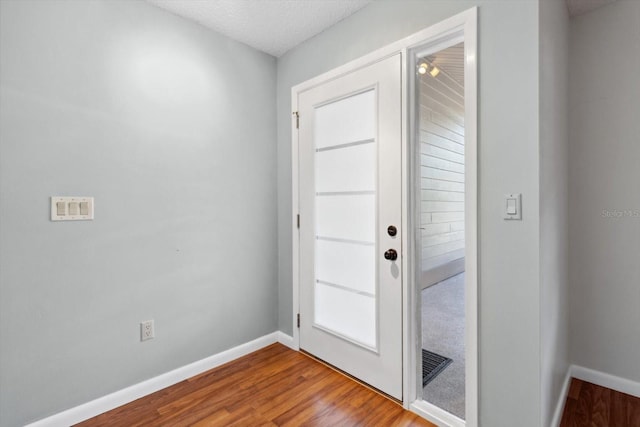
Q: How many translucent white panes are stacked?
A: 5